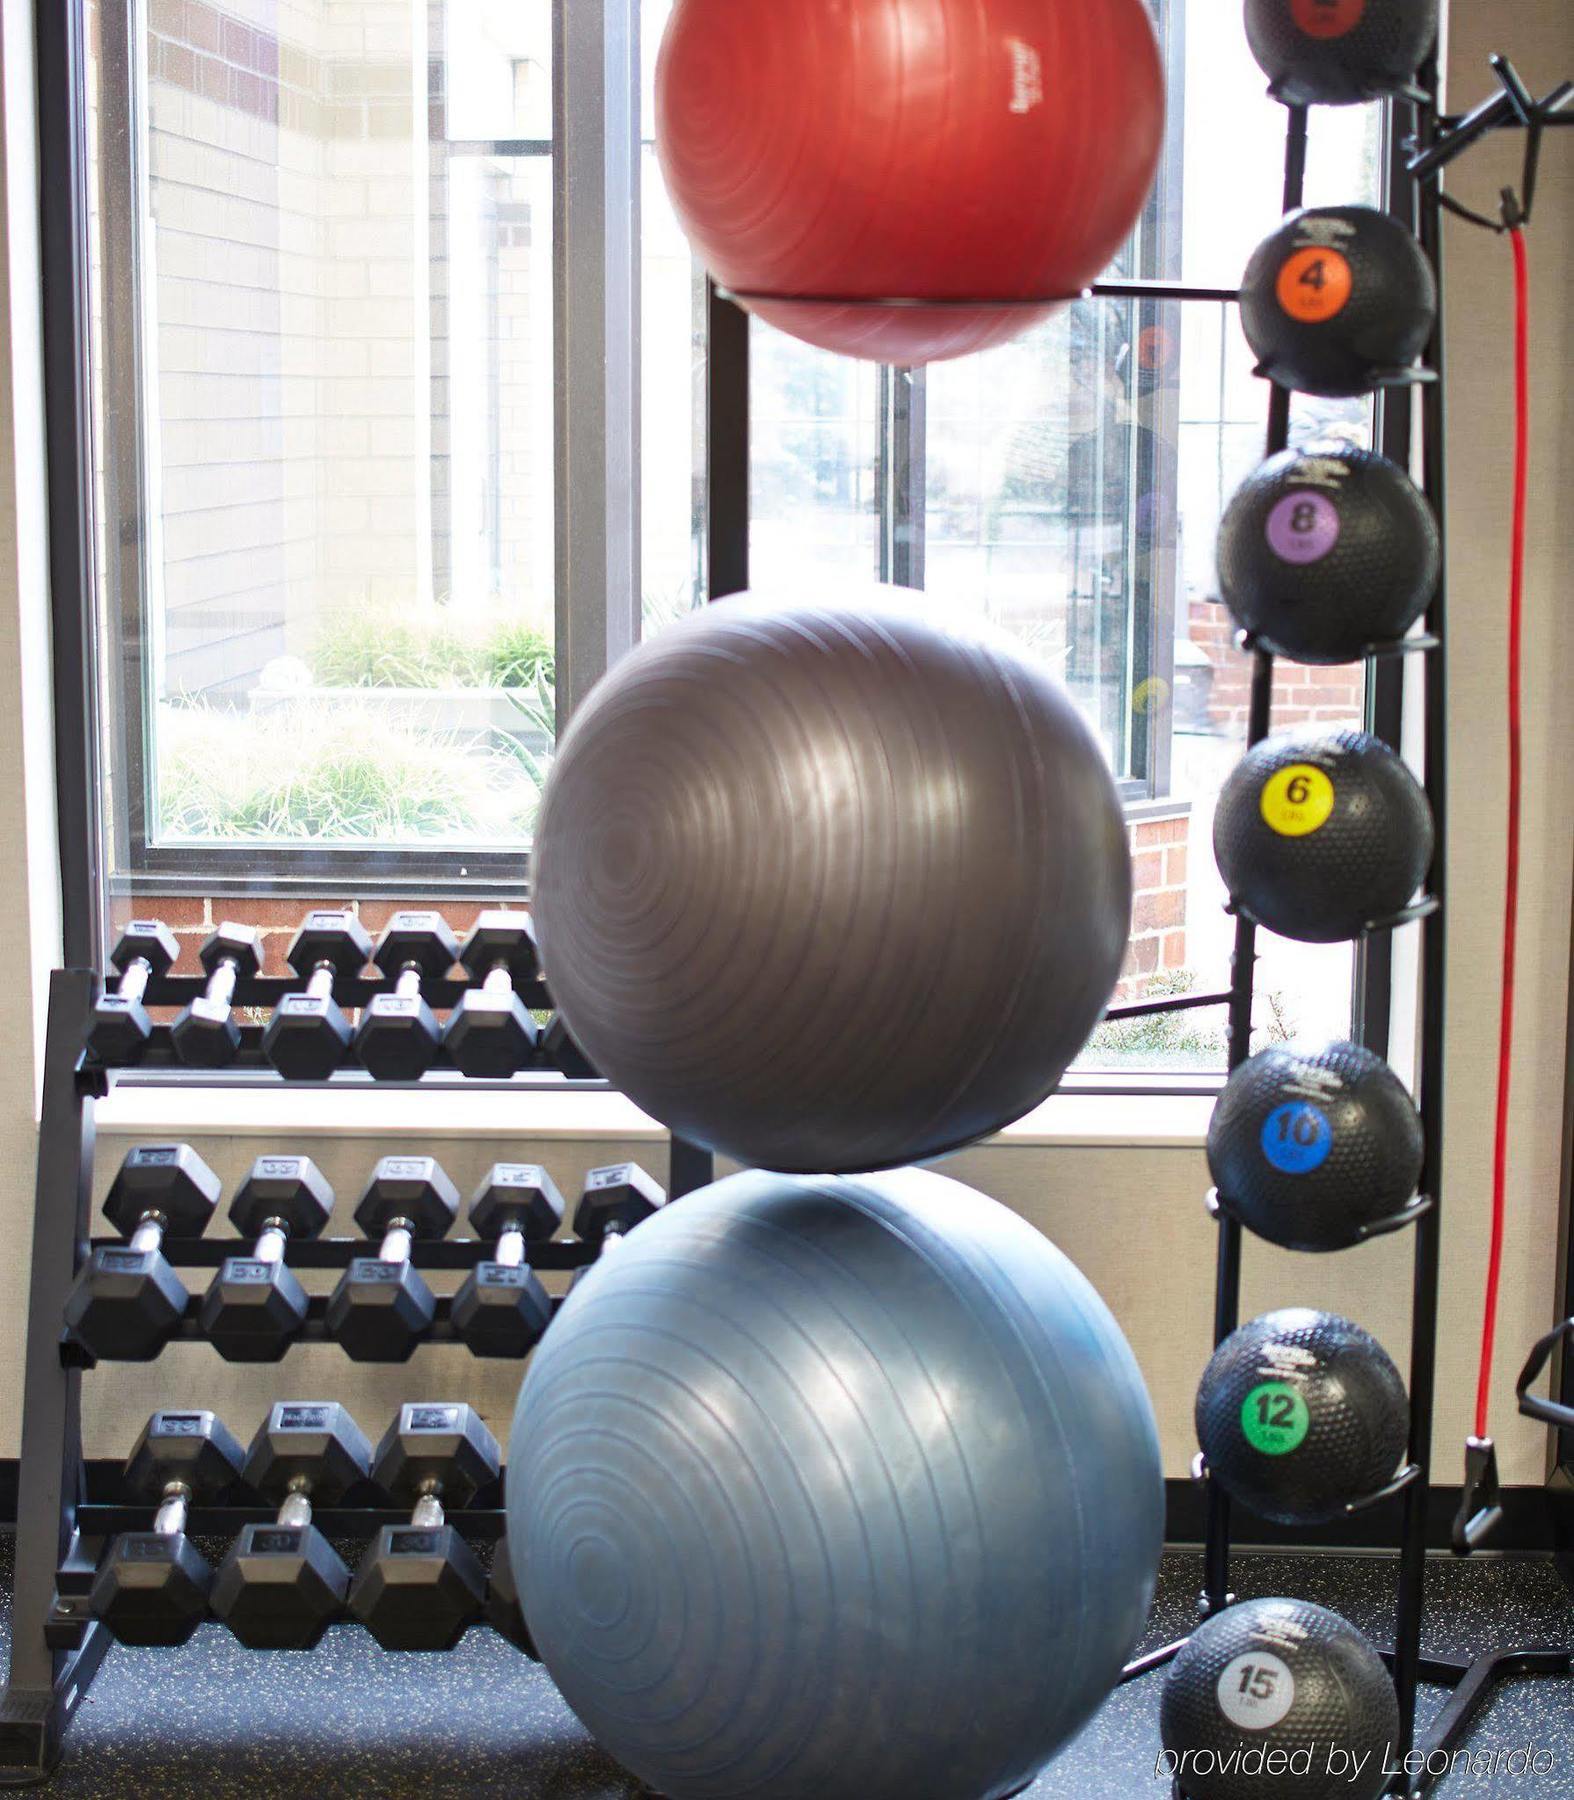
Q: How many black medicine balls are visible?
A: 7